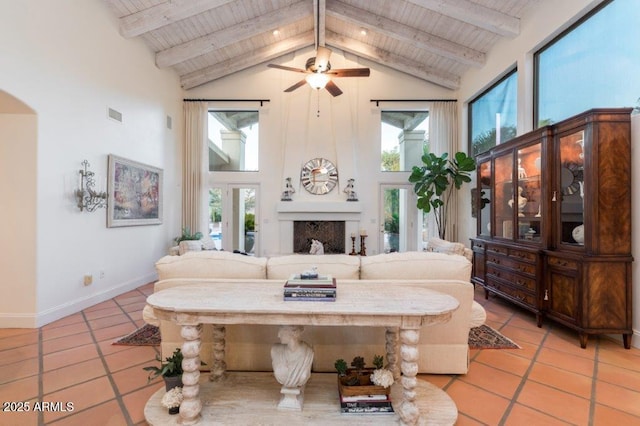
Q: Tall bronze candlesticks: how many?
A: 2